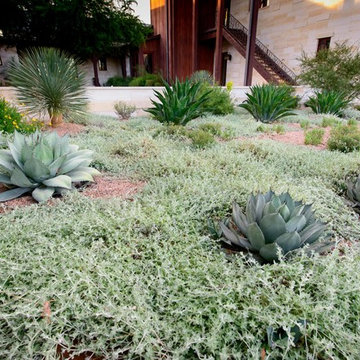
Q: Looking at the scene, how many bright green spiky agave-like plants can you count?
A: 3